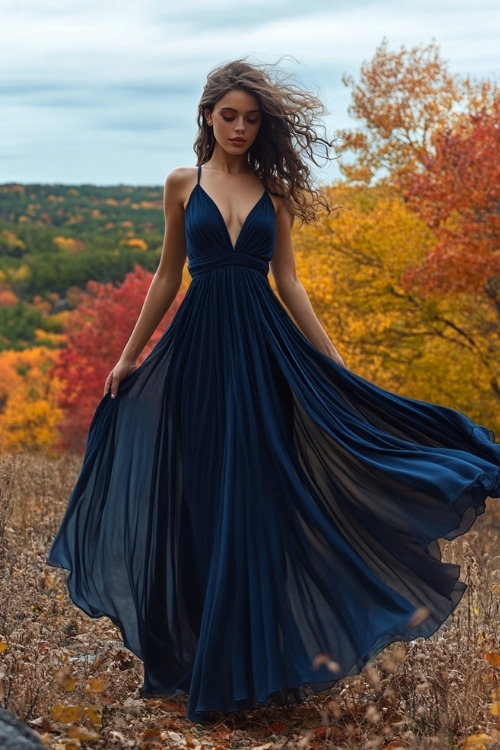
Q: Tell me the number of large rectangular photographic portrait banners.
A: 0